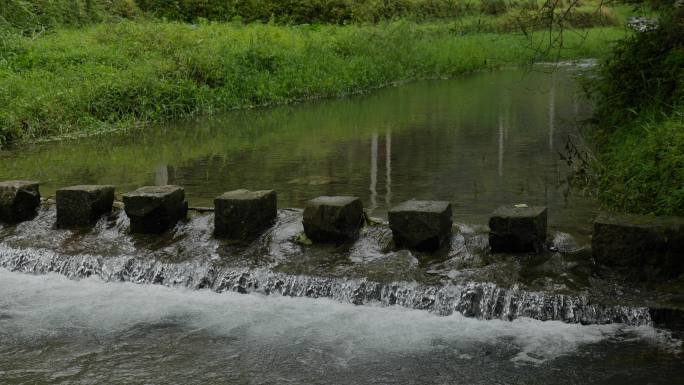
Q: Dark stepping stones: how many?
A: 8